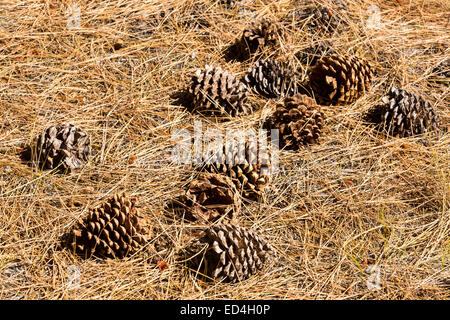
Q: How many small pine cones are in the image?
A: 11